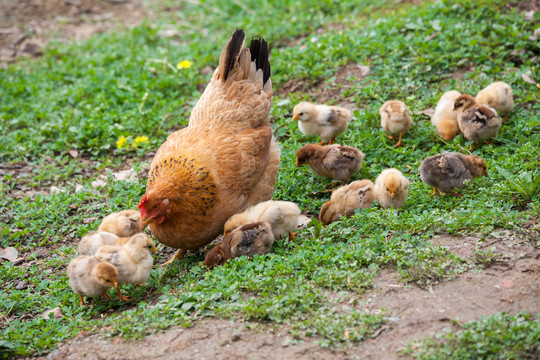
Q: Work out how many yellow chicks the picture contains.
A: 11